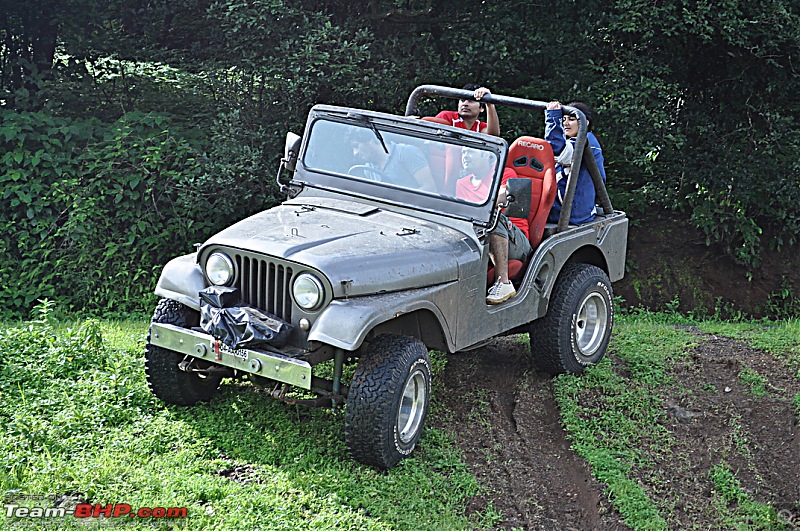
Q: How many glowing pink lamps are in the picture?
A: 0